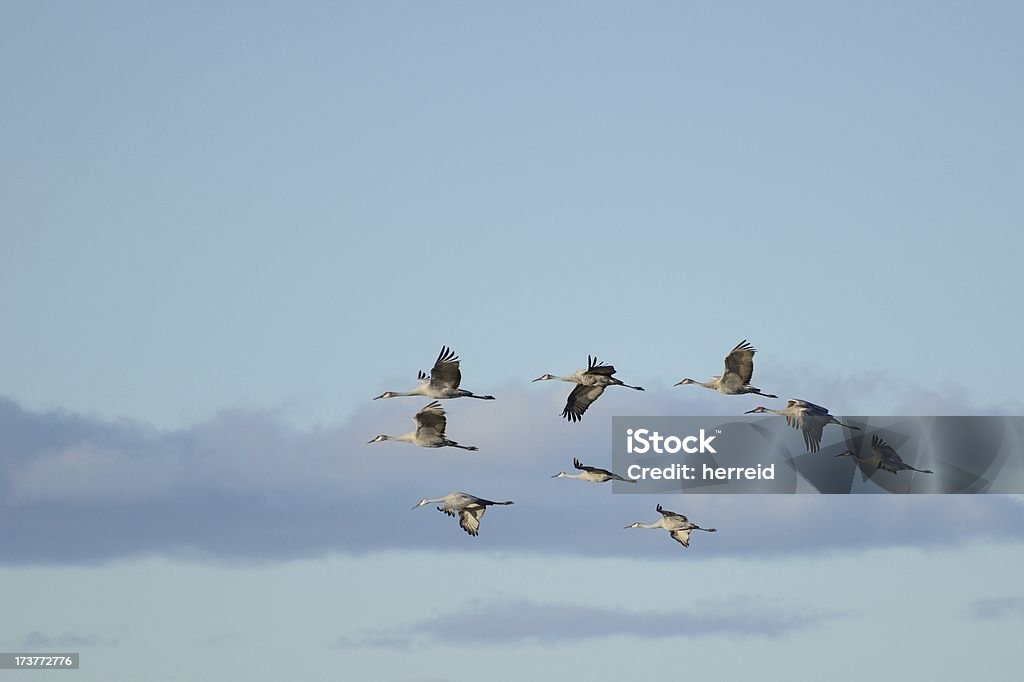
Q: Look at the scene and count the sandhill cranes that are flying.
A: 9